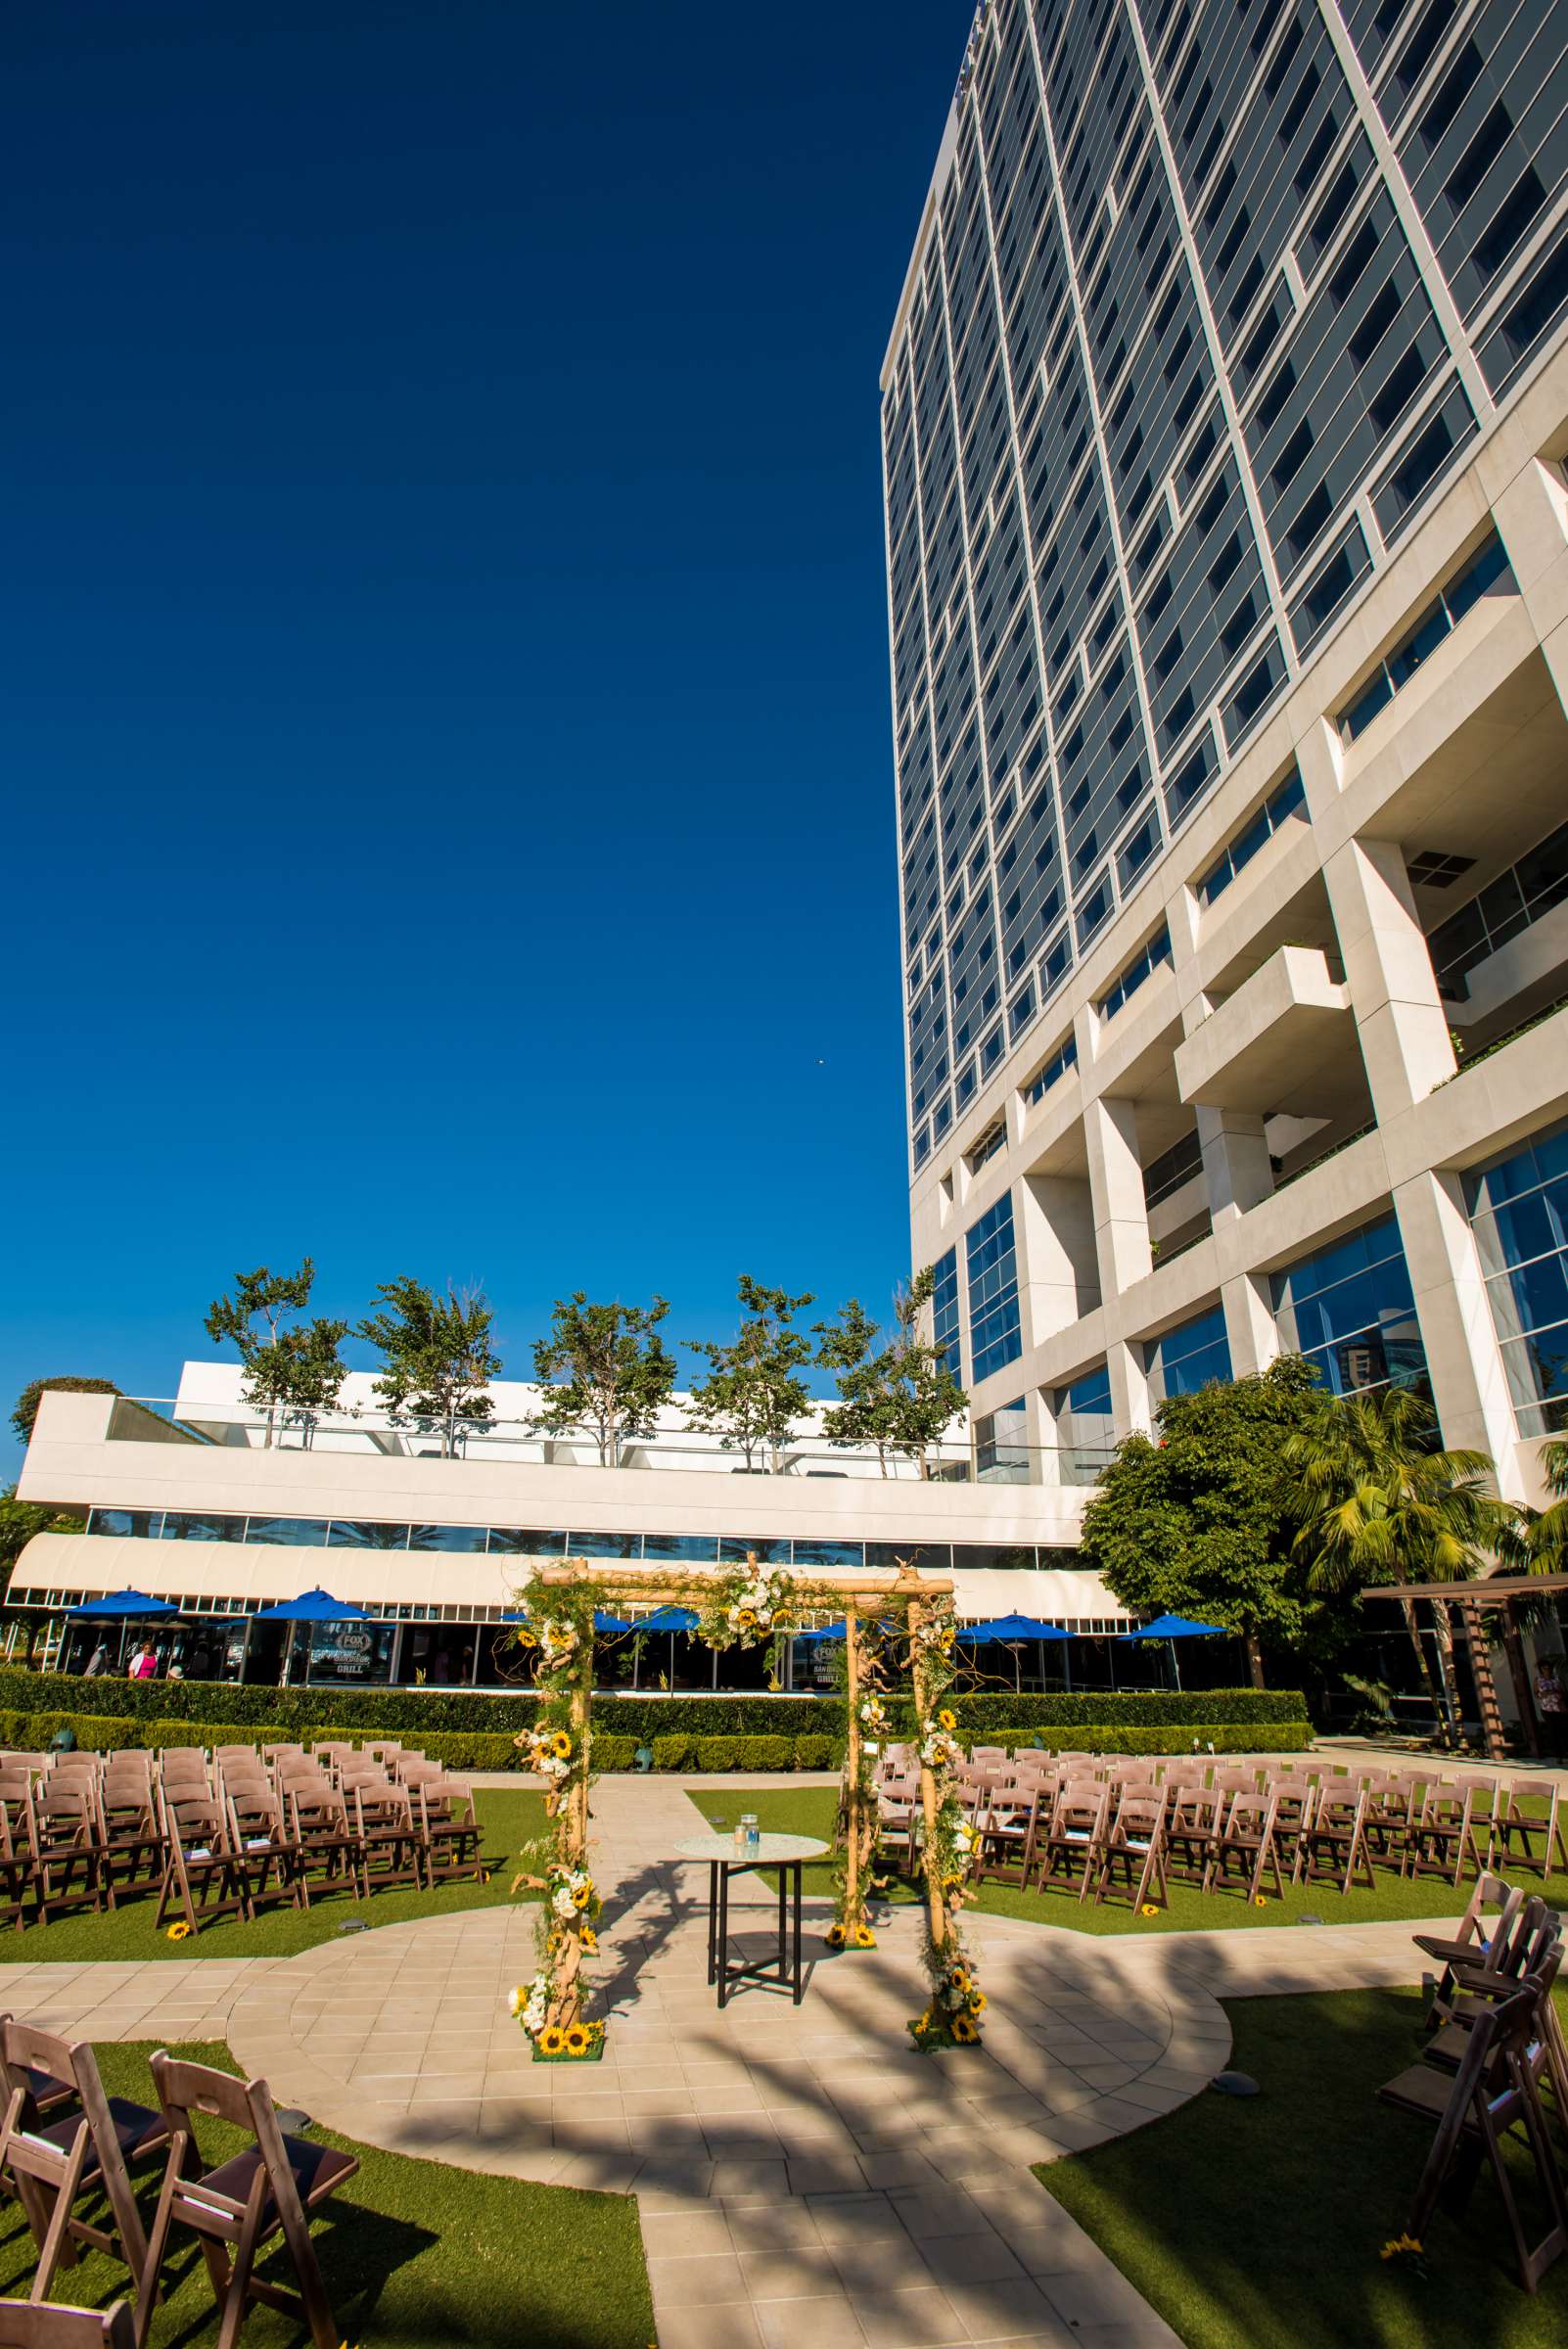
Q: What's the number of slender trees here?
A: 5